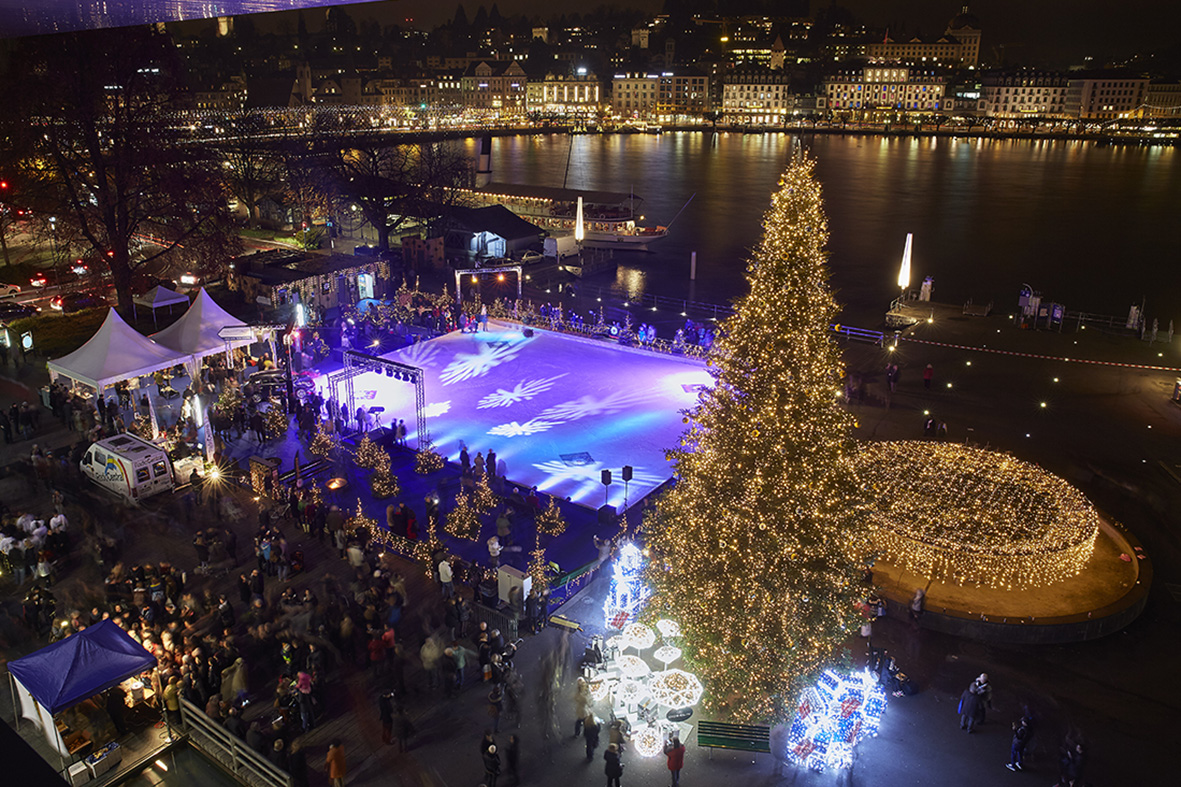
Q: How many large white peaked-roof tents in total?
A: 2